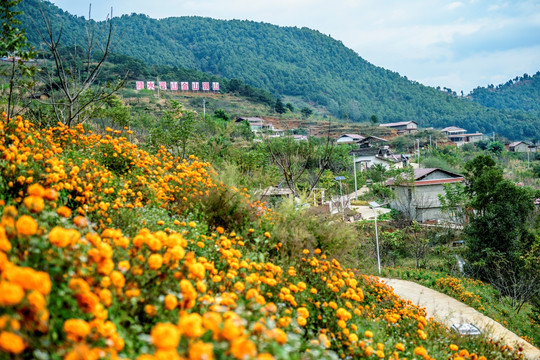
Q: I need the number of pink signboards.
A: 8